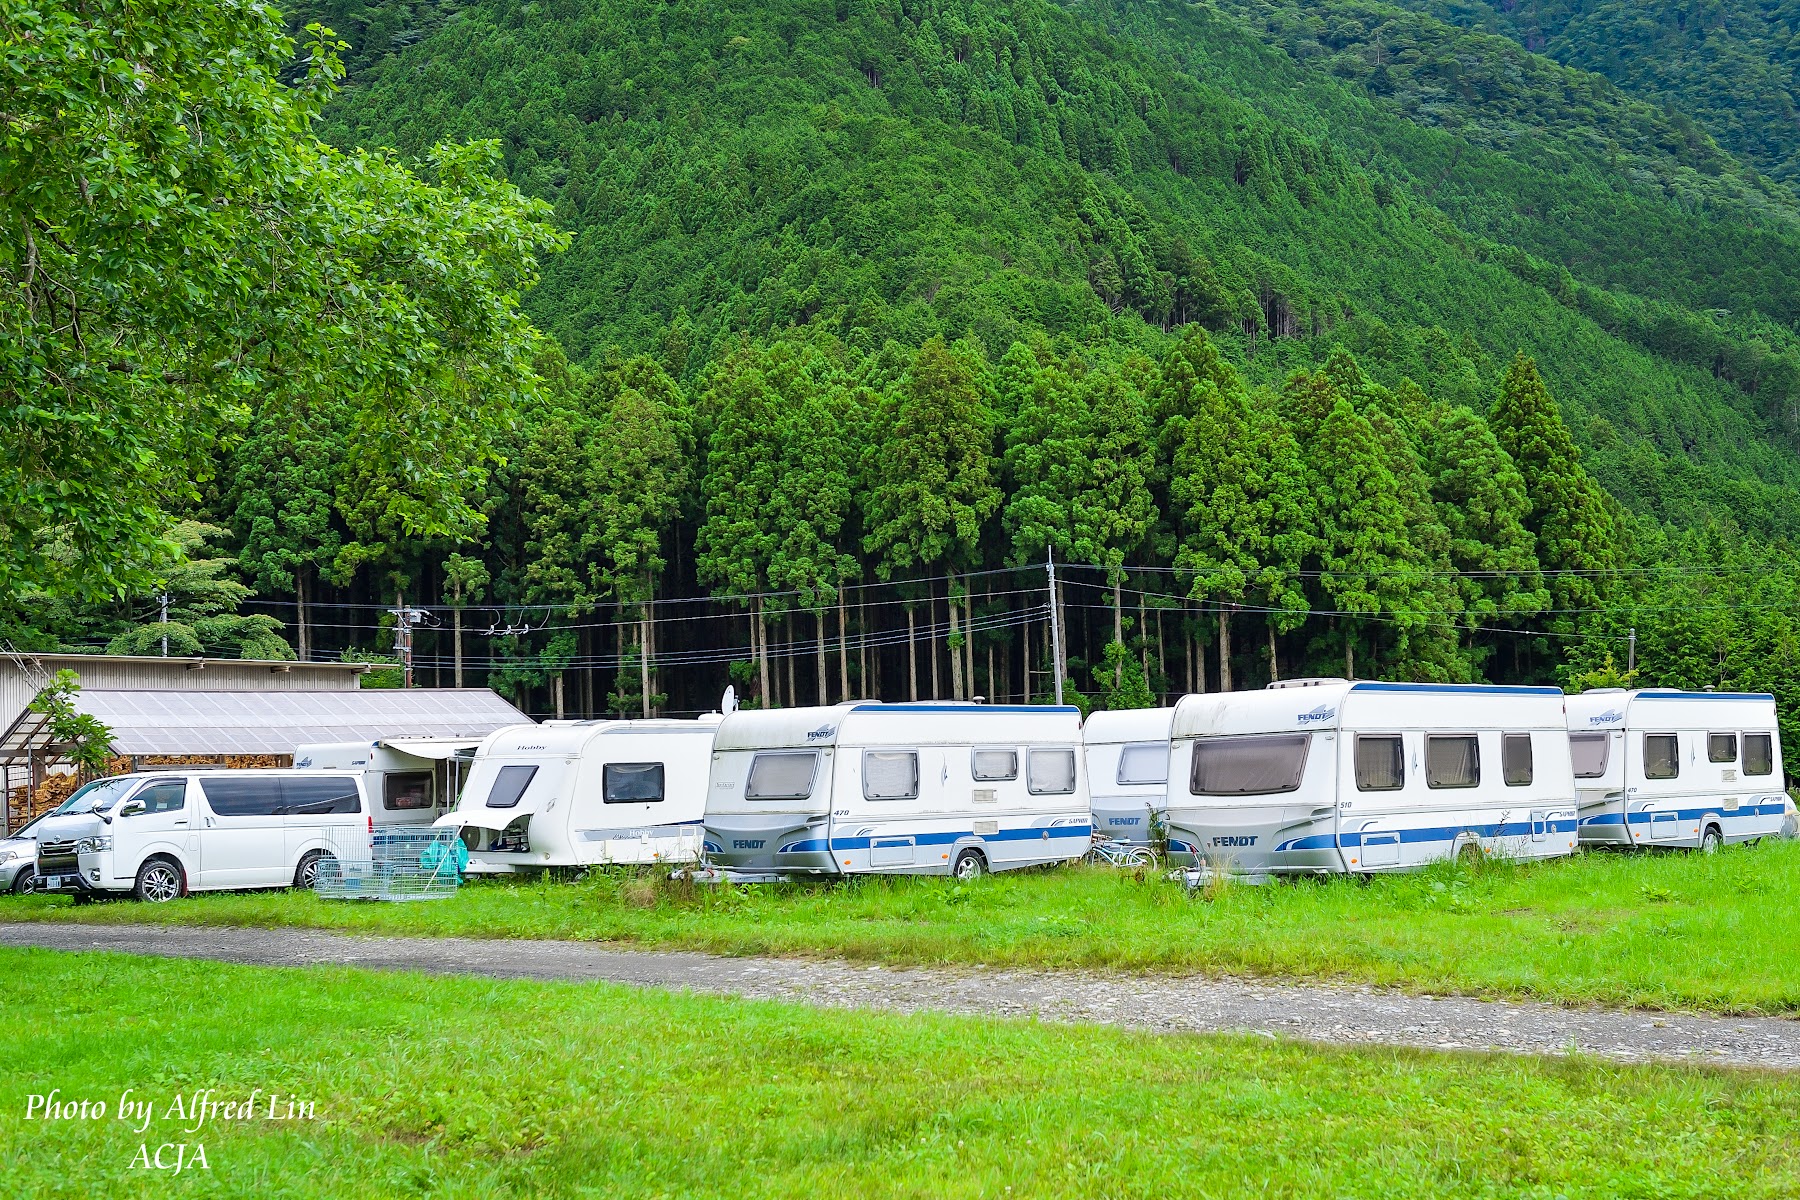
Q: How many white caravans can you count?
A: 6